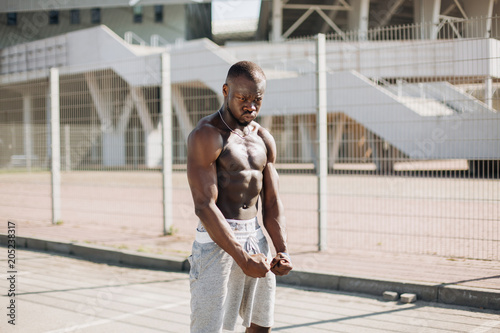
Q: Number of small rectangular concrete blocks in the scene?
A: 2